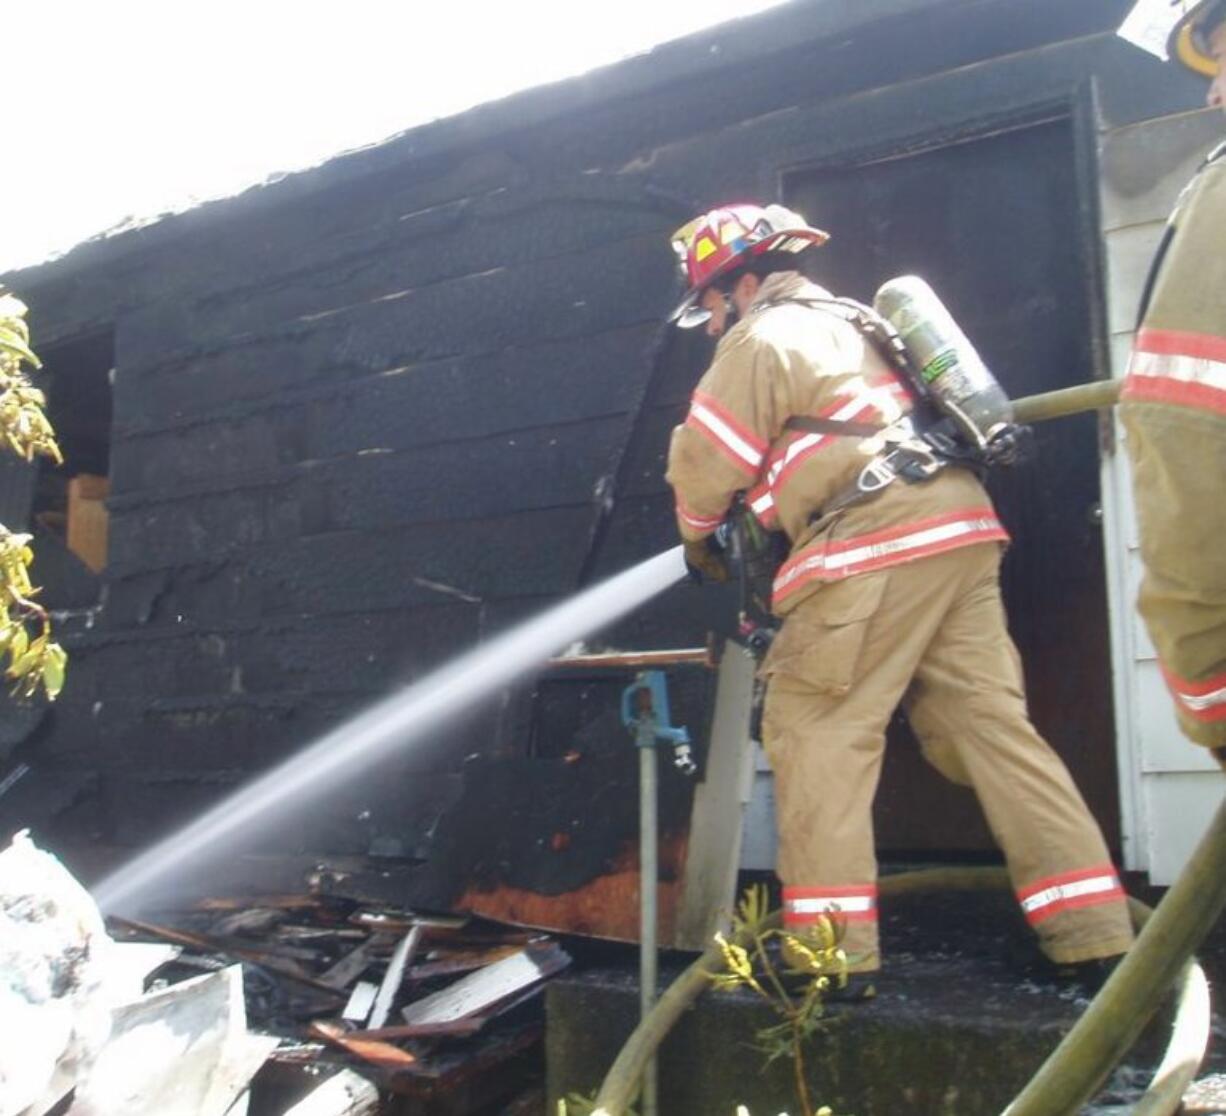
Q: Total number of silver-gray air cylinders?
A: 1